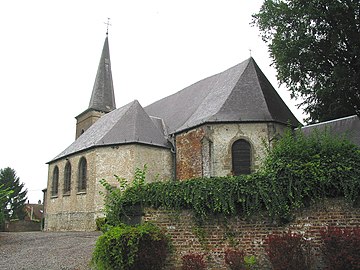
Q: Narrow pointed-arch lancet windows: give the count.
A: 3